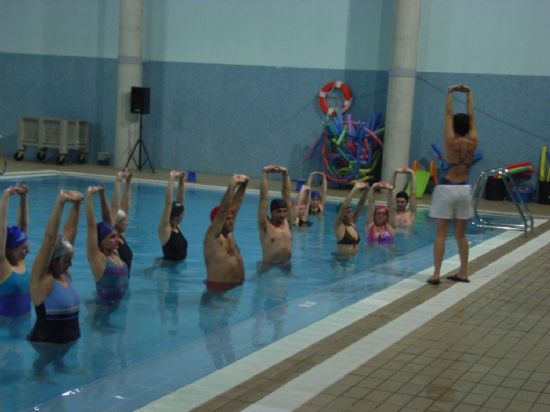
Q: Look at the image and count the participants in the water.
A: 12